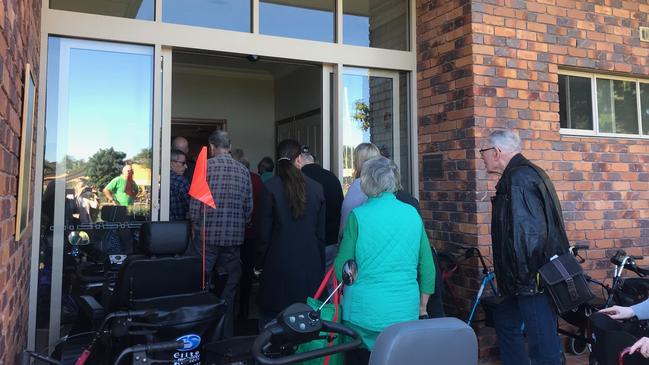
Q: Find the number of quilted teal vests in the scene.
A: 1